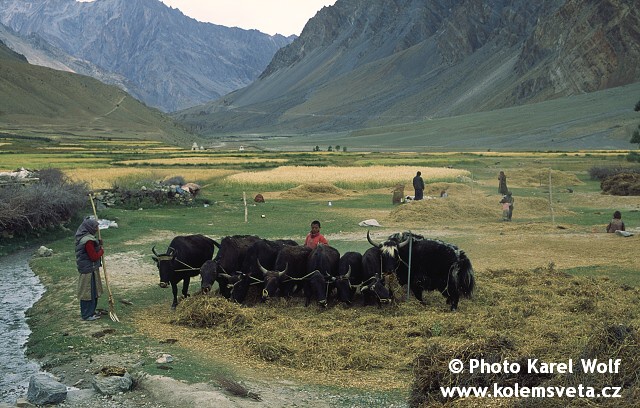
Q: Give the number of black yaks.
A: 8